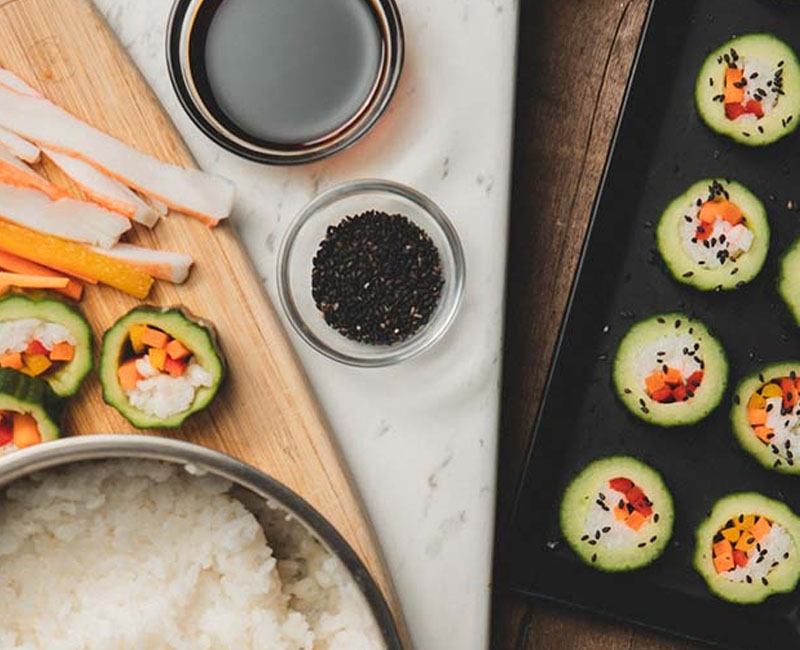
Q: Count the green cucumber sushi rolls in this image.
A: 10